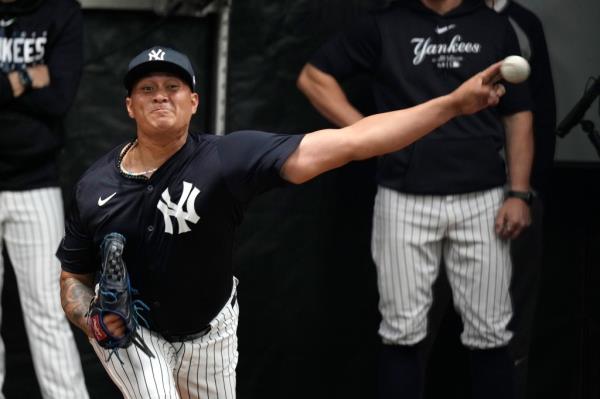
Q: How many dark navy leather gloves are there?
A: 1